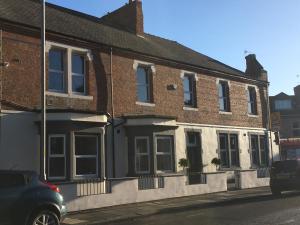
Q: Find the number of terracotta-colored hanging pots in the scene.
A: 0